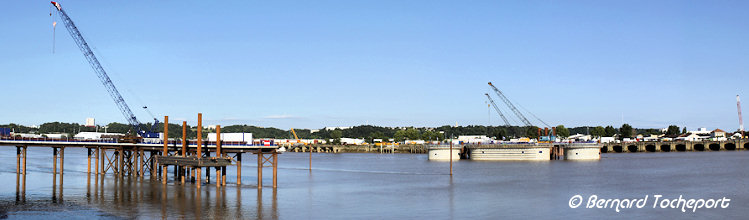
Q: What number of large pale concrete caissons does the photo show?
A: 3